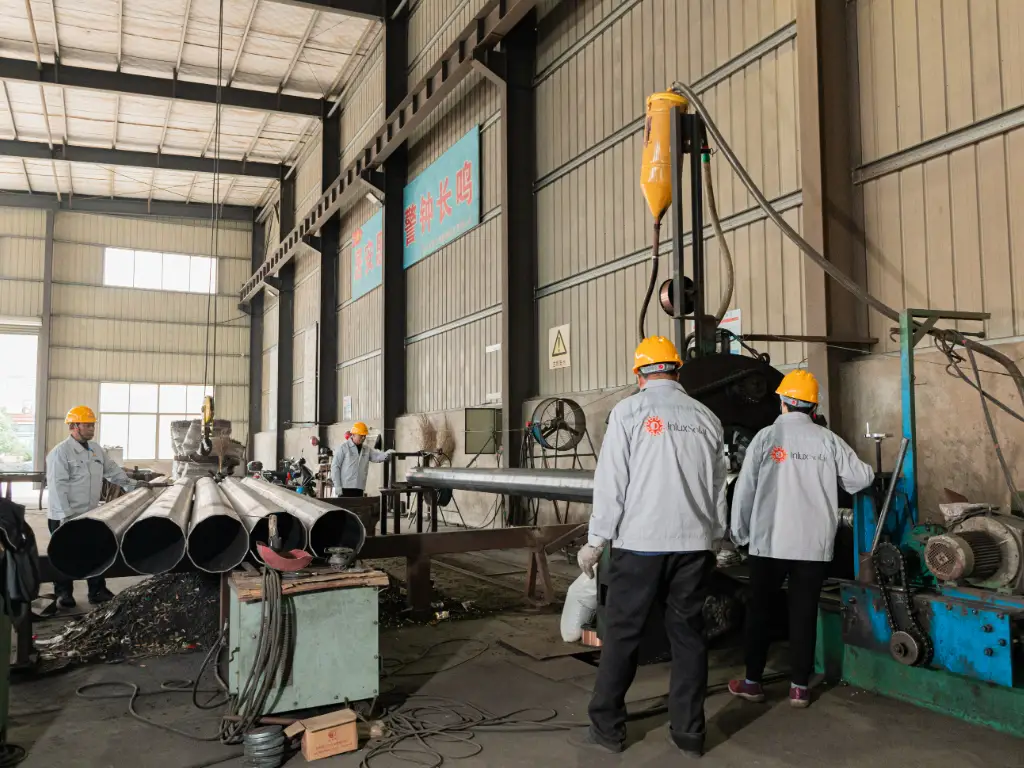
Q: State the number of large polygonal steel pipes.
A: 6